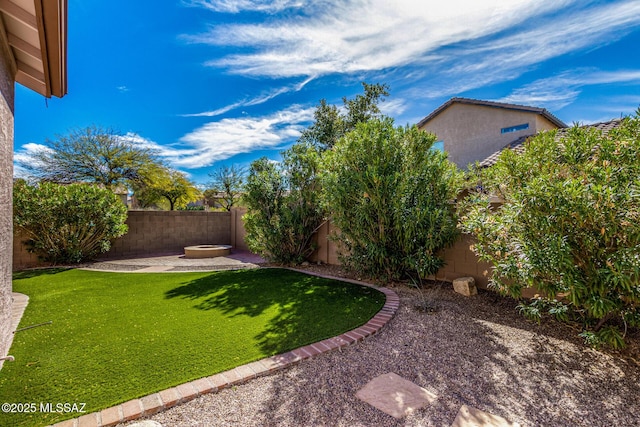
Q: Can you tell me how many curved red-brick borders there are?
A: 1